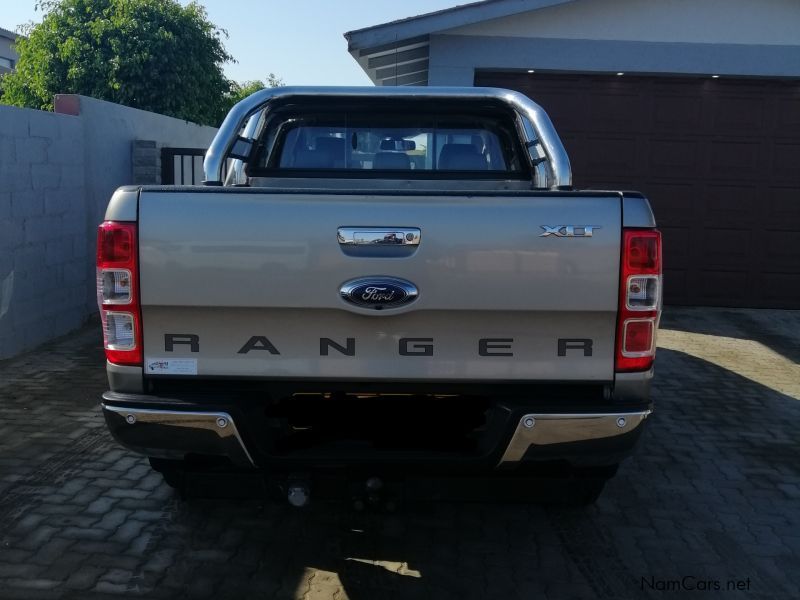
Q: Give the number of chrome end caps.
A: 2